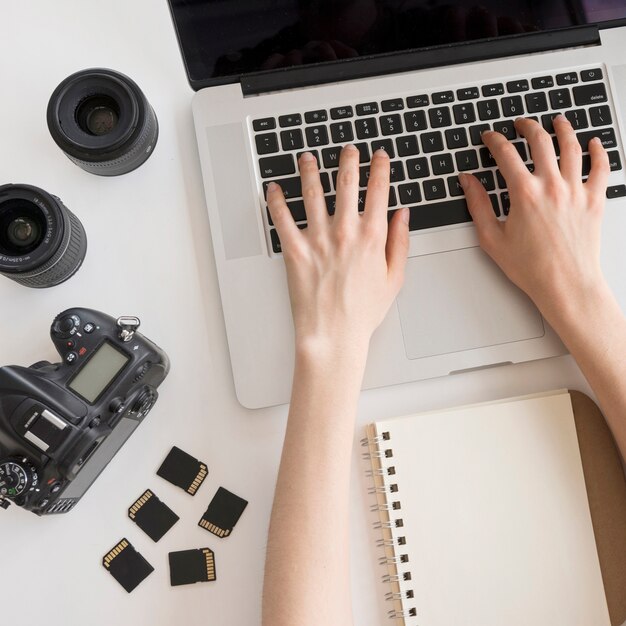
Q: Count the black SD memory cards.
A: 5